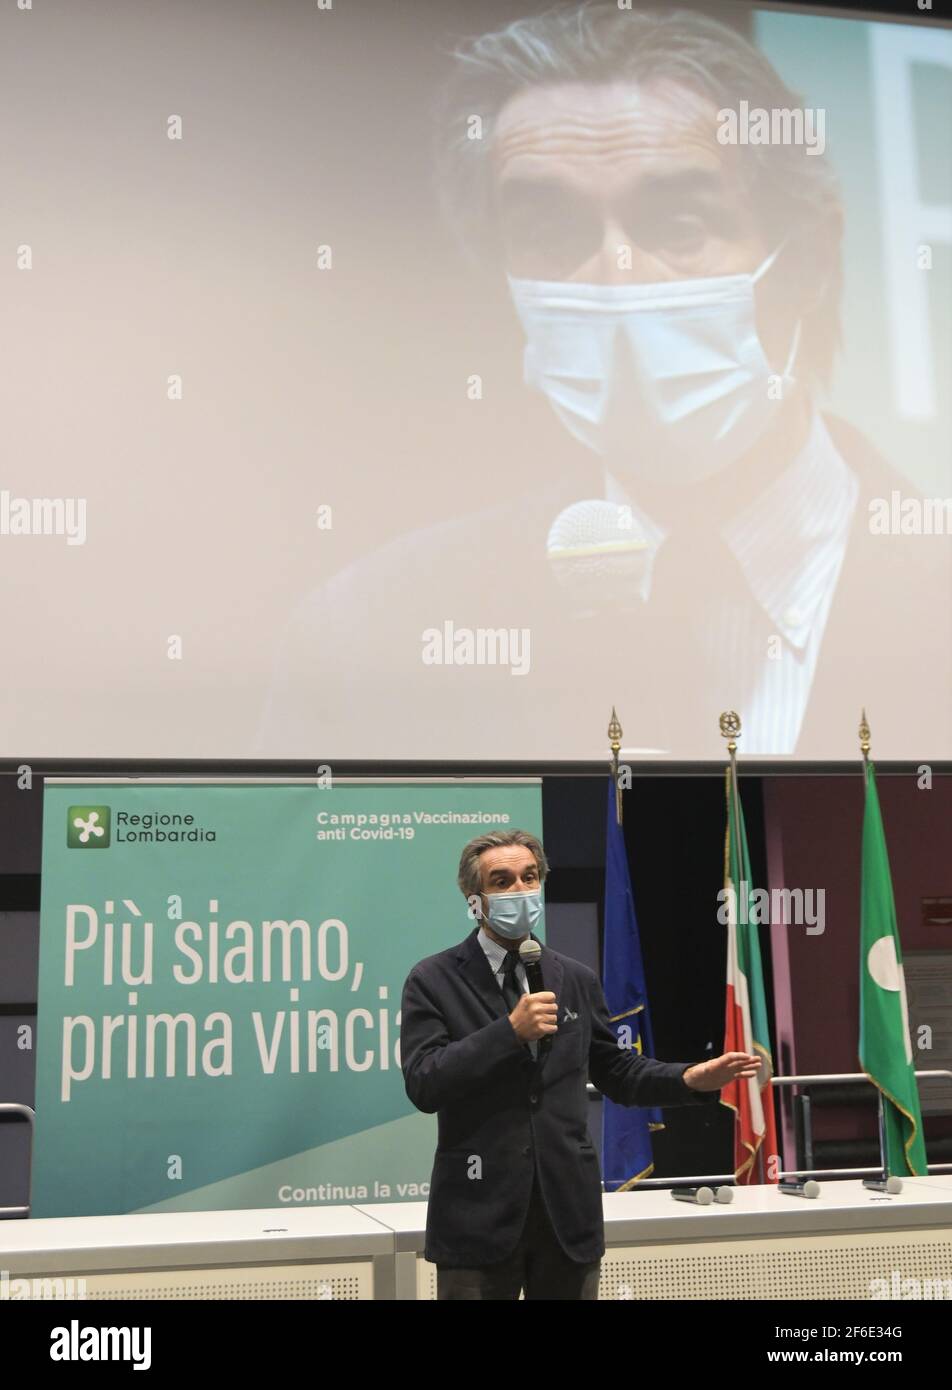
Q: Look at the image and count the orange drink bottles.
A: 0